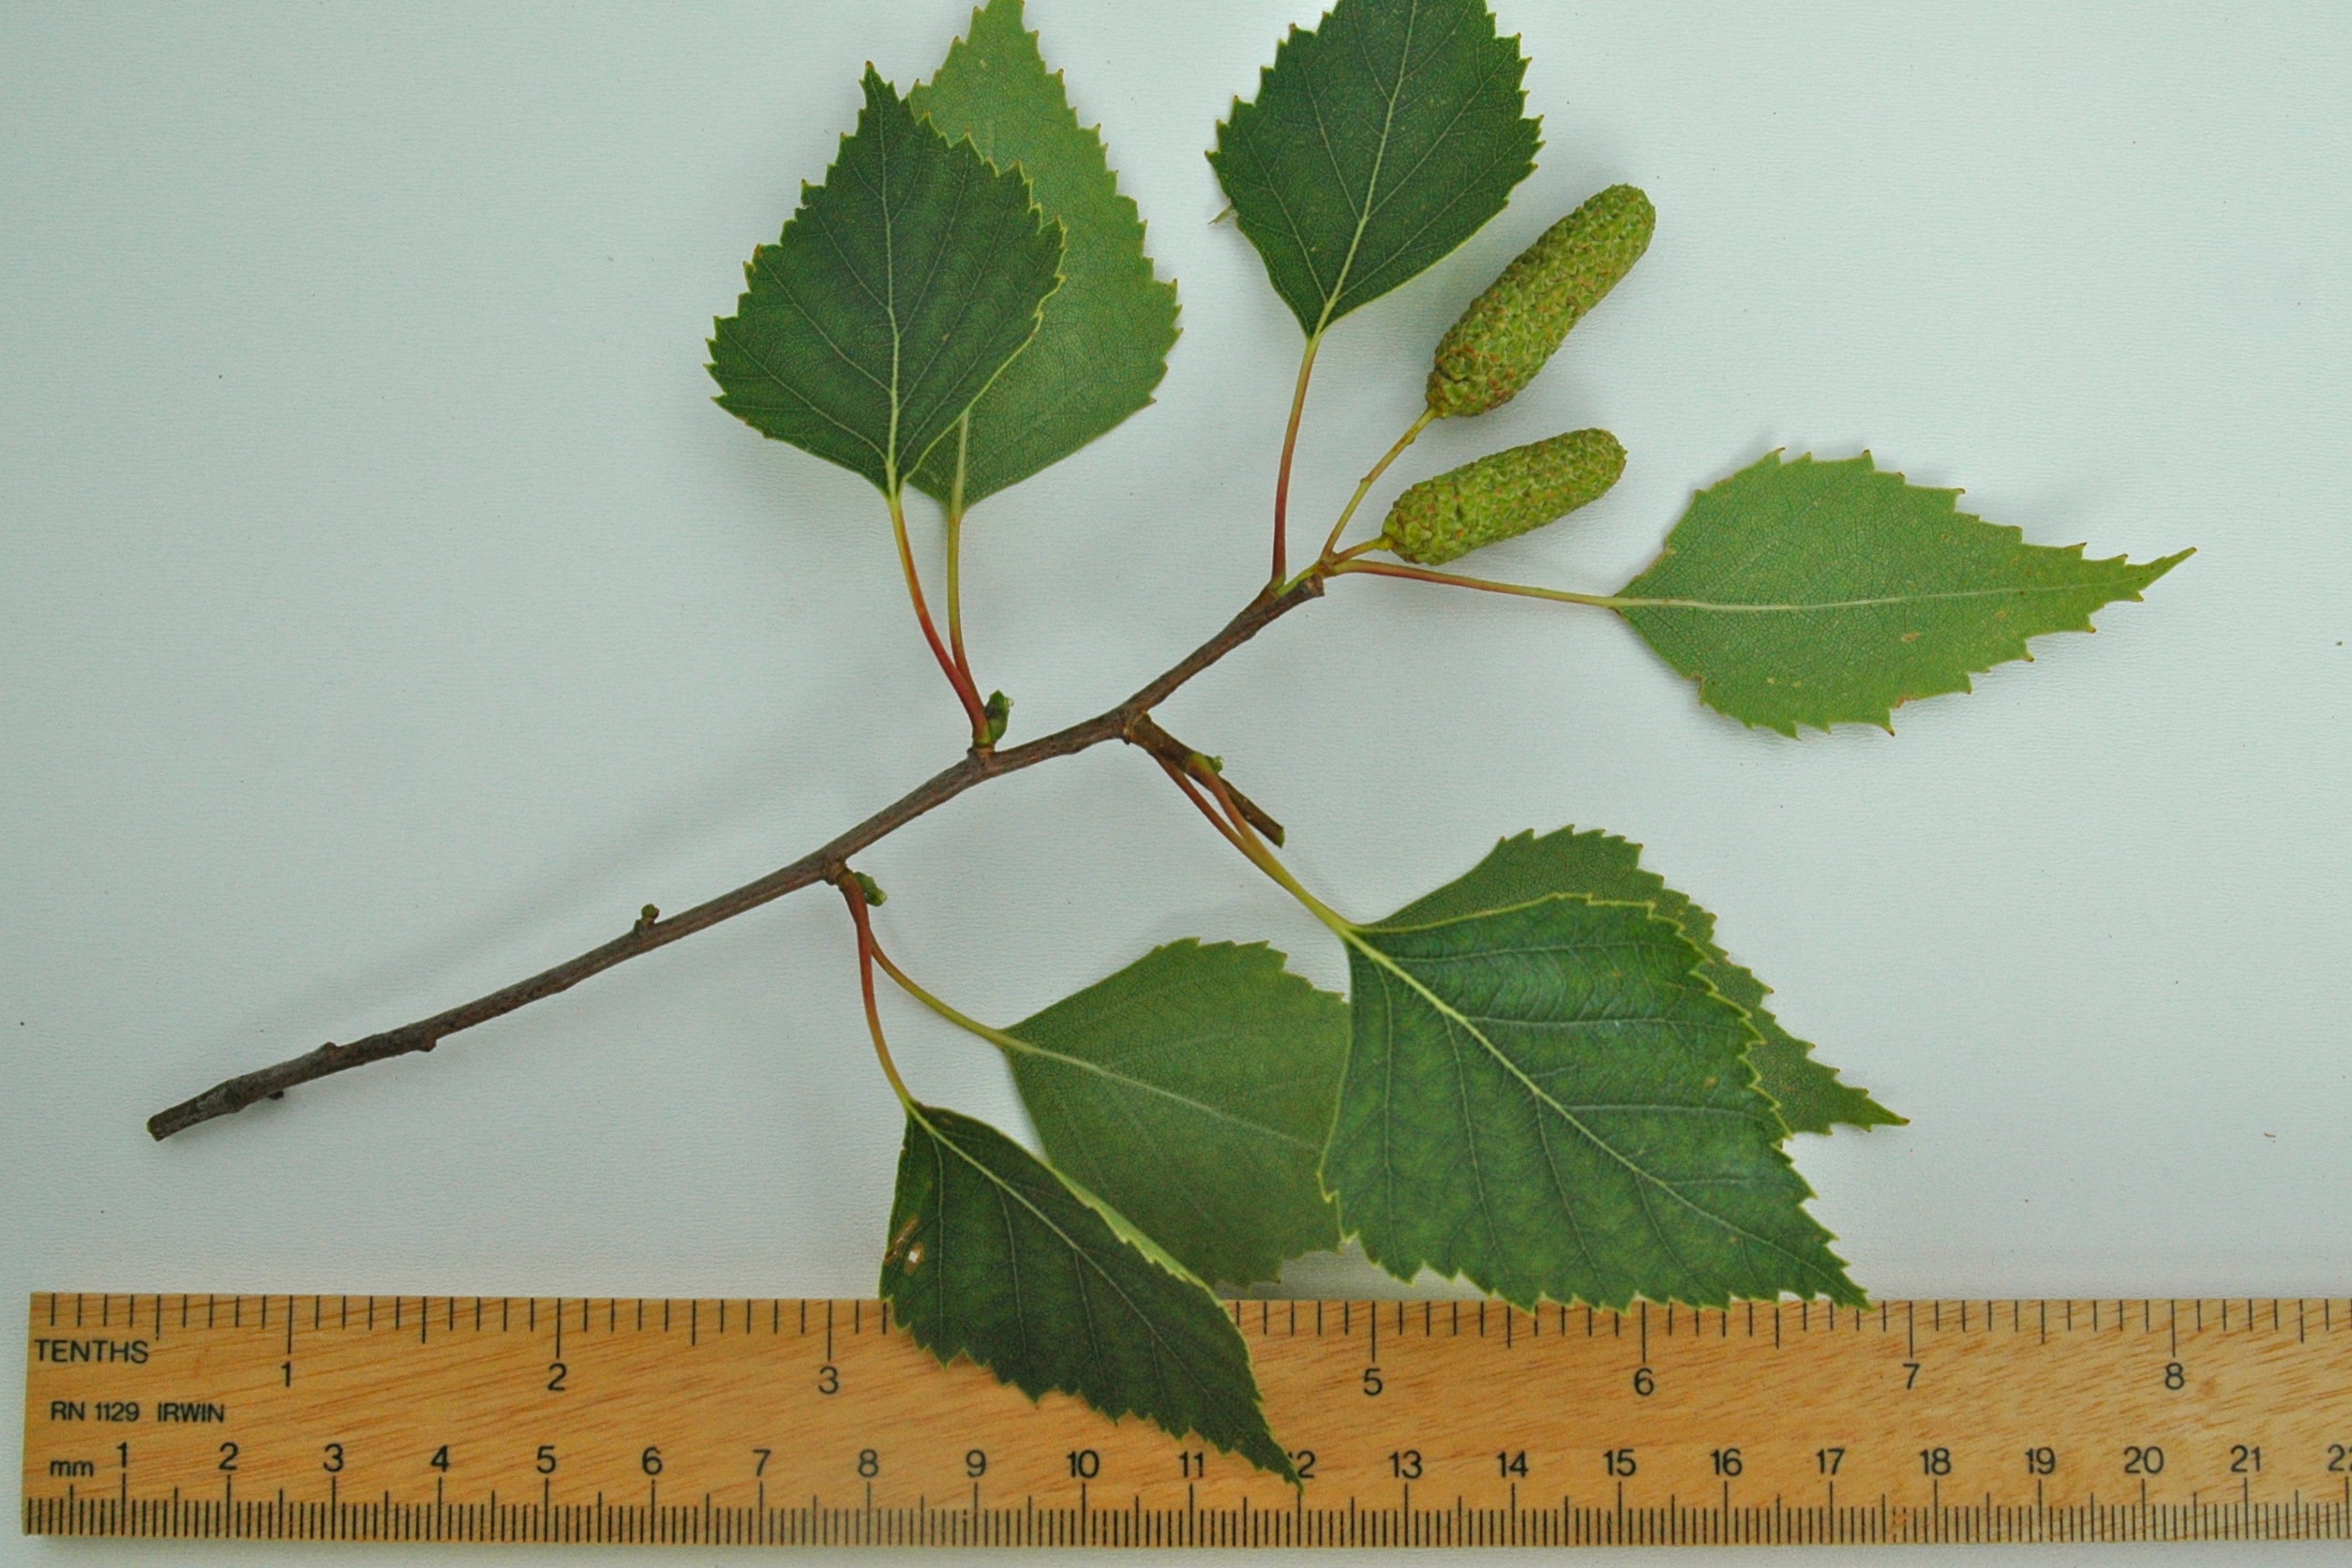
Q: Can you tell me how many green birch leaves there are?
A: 8